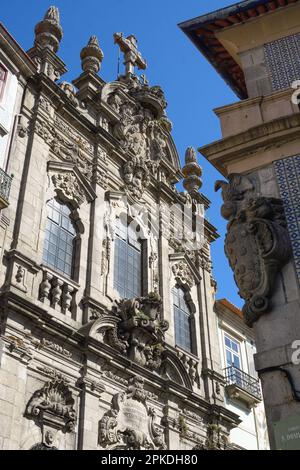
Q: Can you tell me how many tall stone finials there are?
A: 3